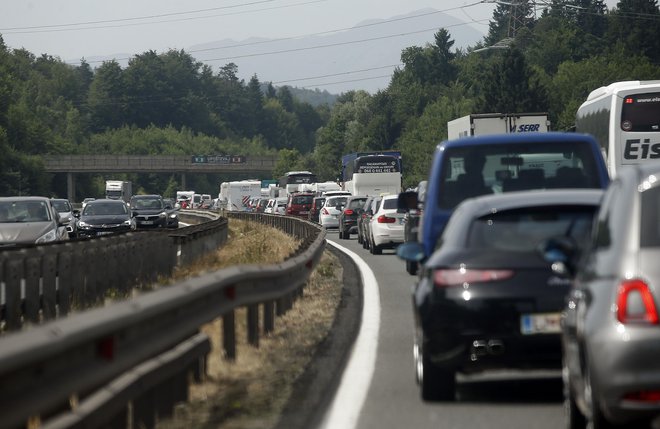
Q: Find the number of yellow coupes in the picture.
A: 0